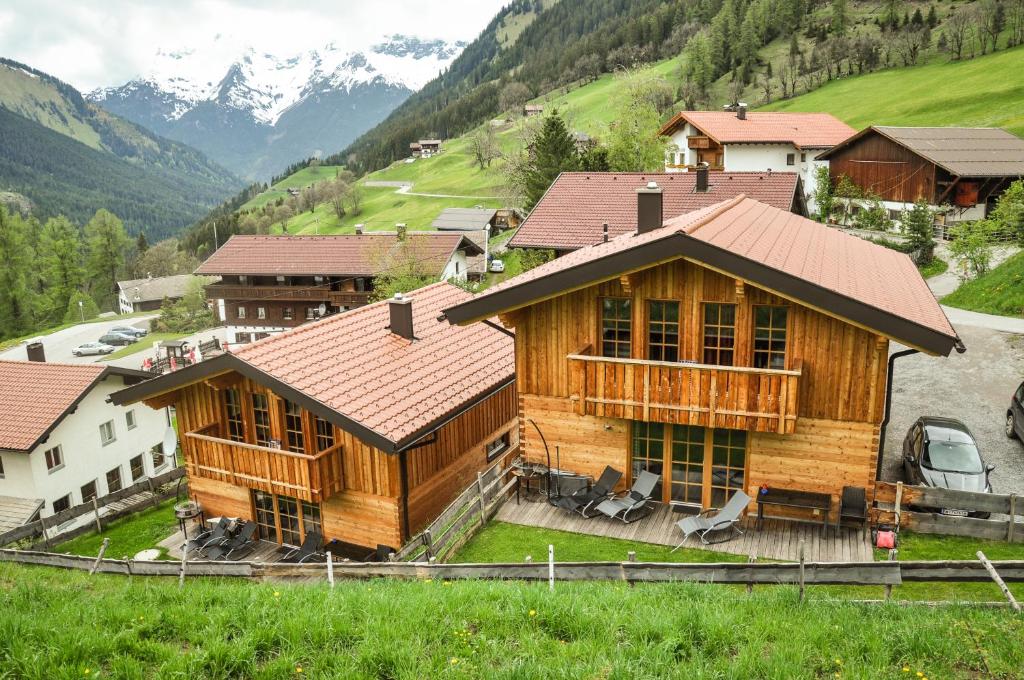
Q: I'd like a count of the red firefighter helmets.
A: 0